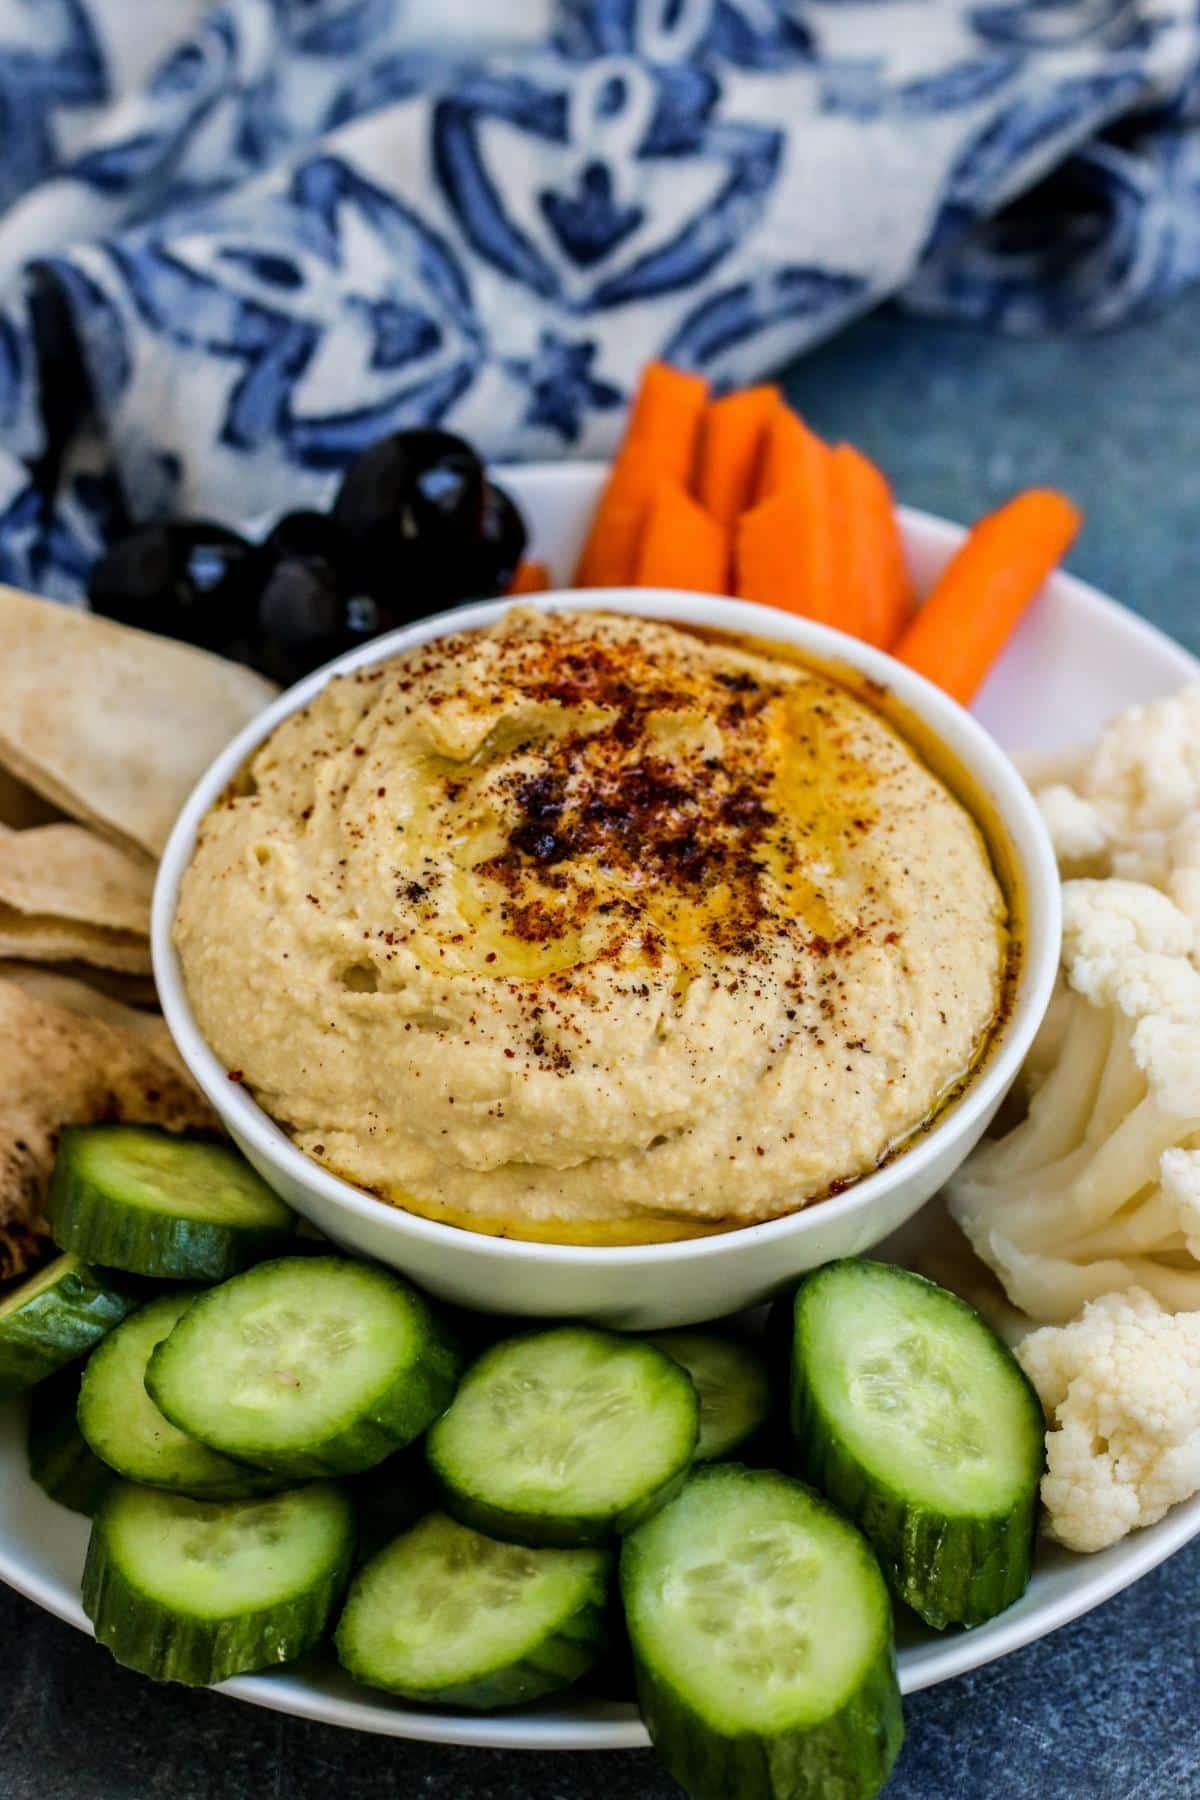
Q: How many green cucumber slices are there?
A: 11